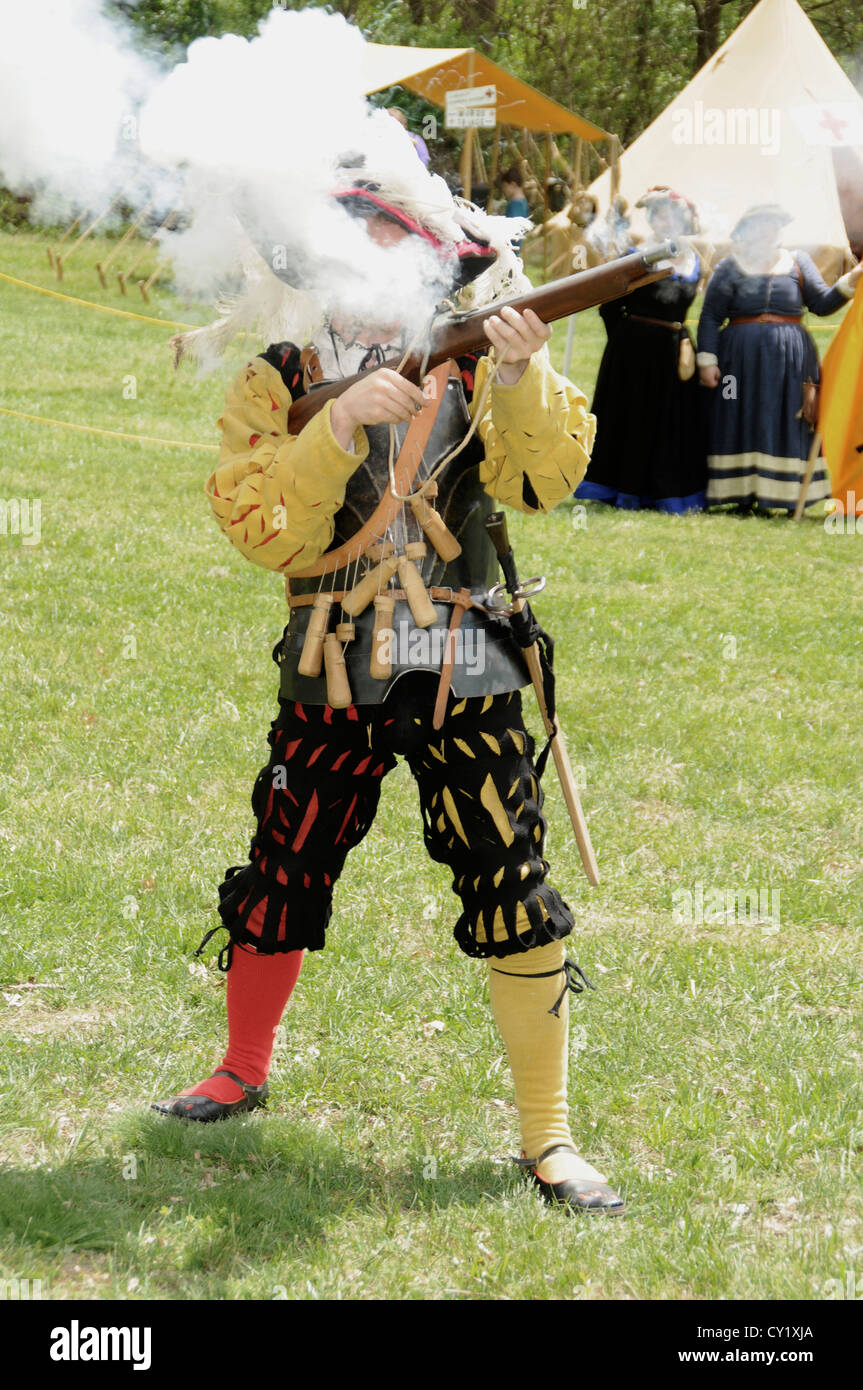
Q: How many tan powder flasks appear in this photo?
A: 6